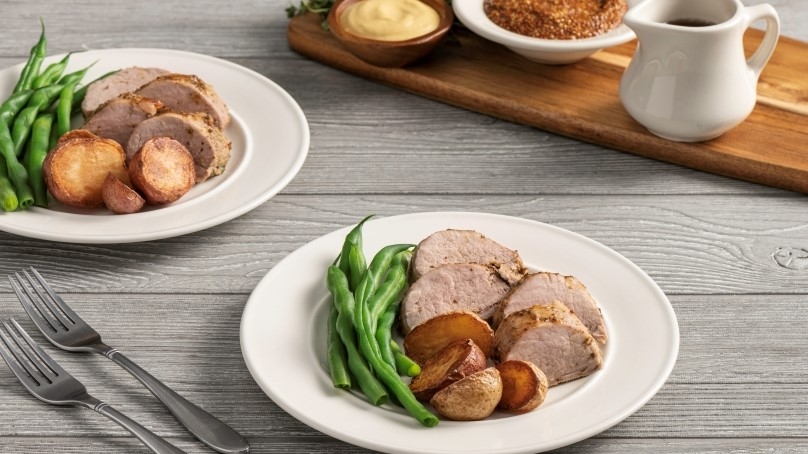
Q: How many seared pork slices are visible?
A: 8